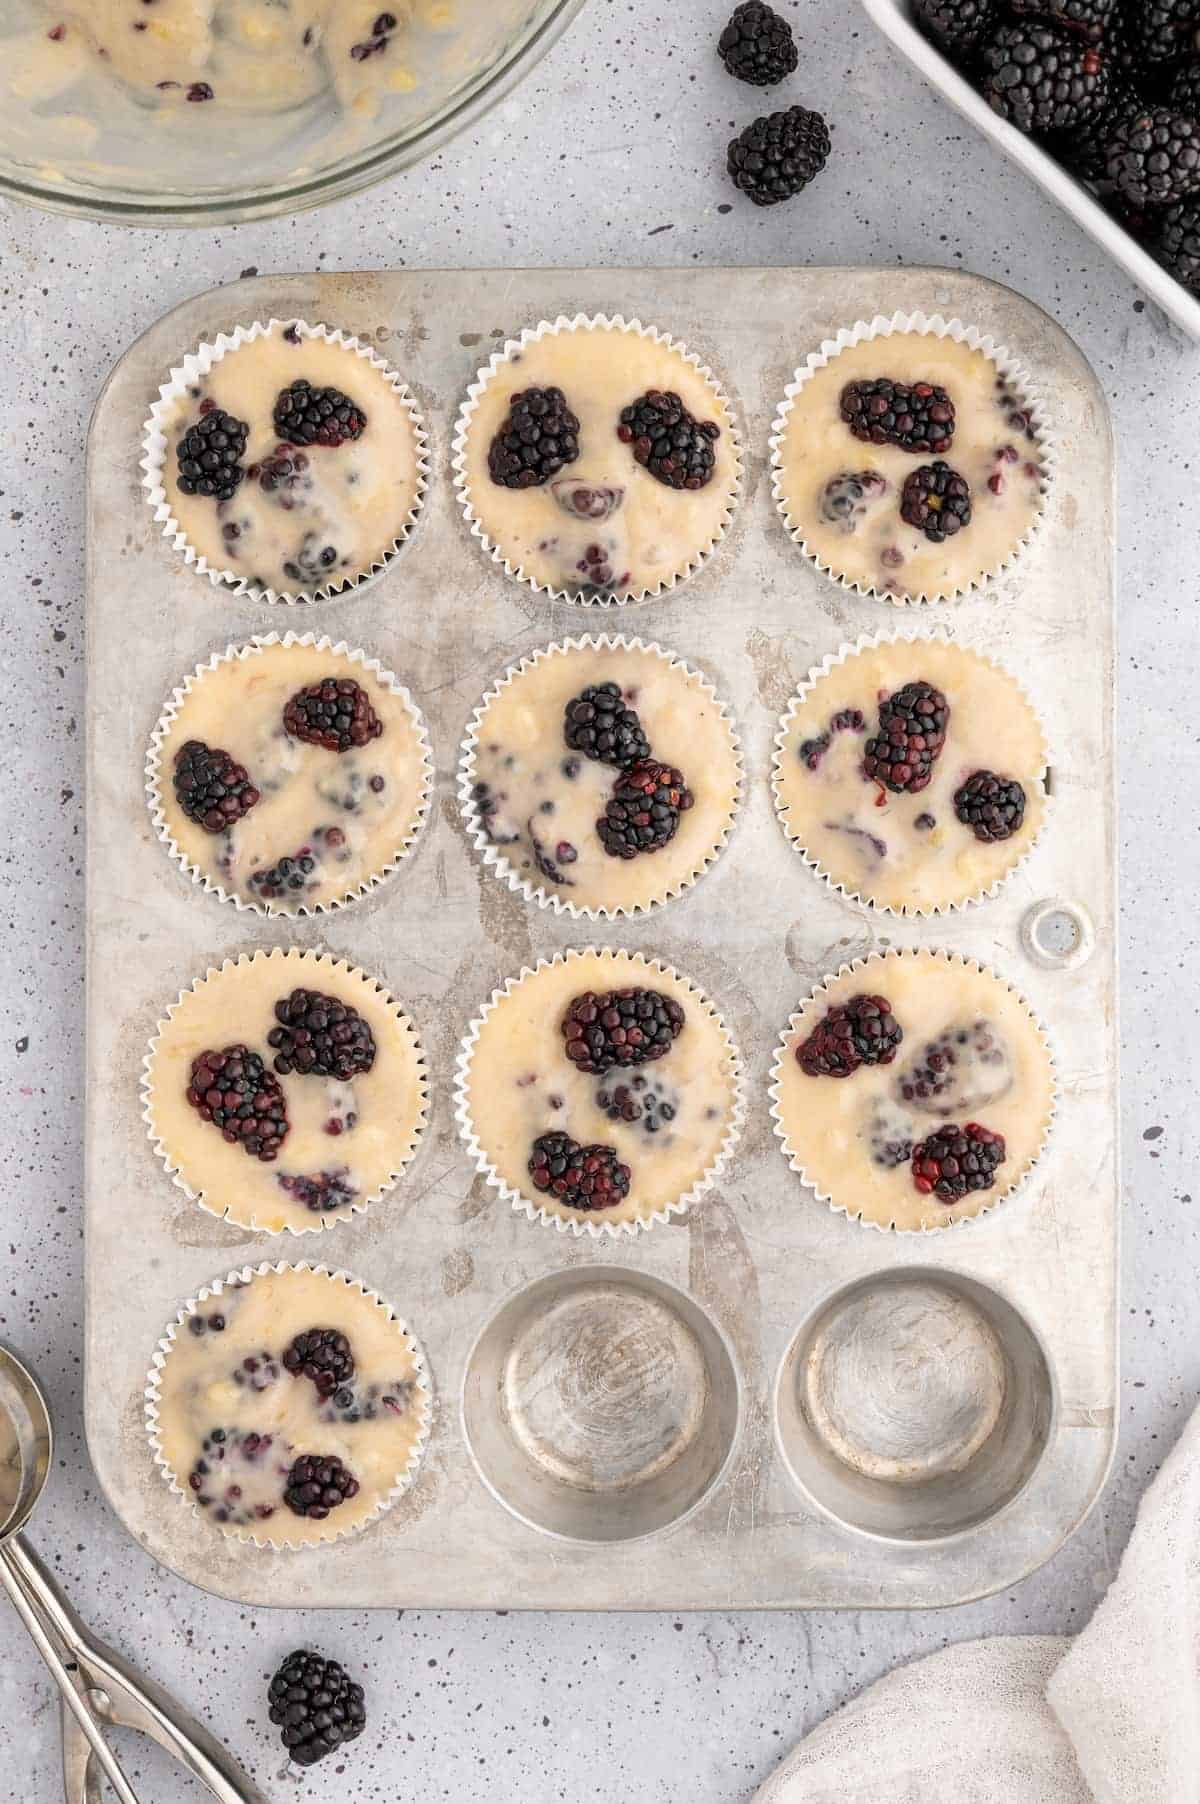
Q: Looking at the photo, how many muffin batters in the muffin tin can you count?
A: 10